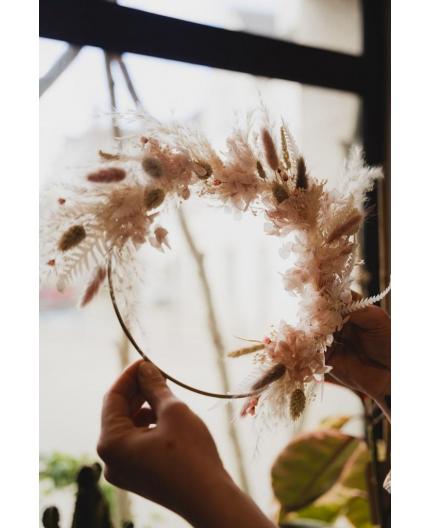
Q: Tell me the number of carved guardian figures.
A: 0